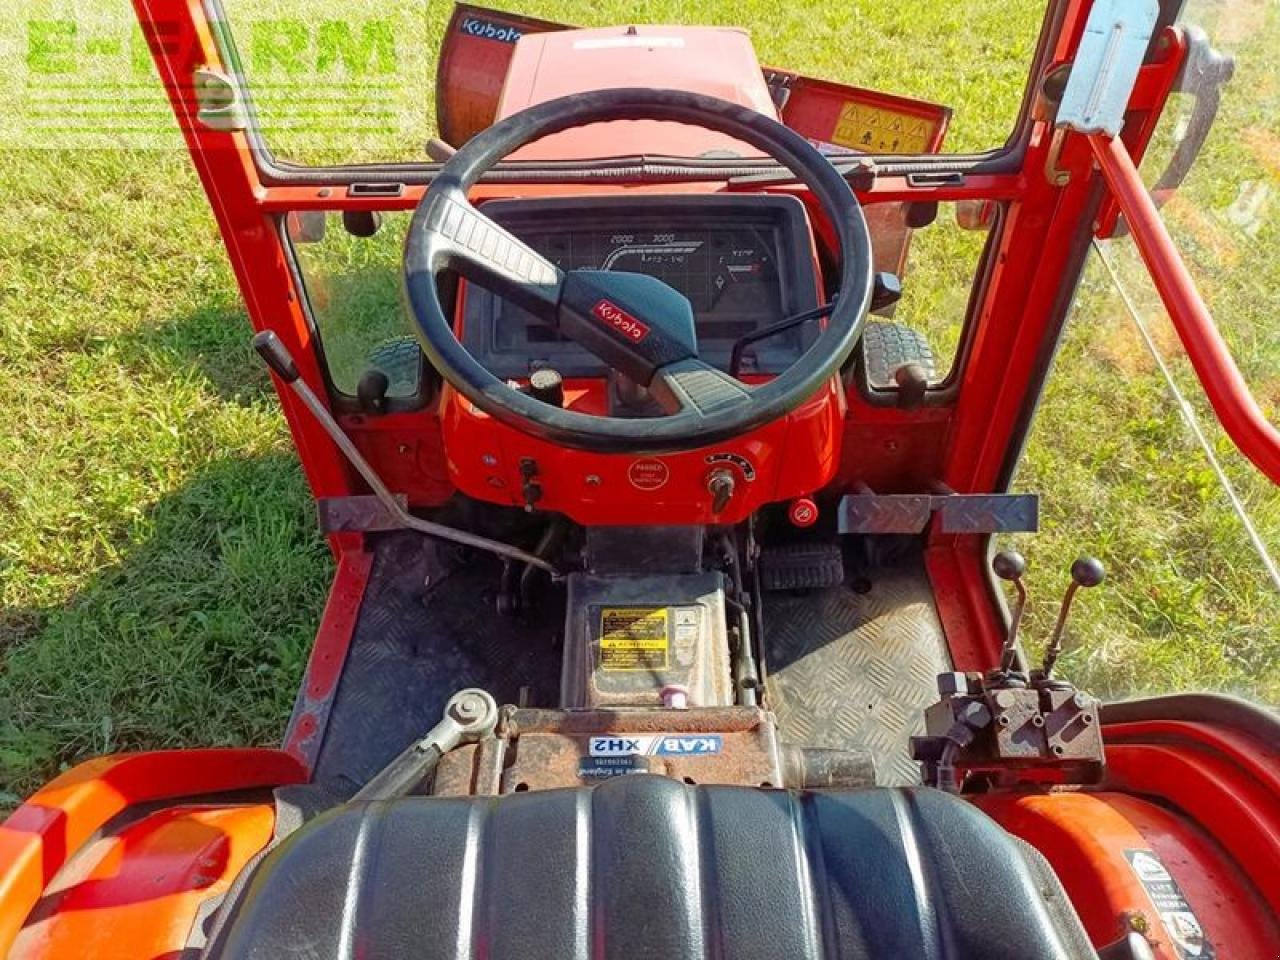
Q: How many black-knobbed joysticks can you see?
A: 2